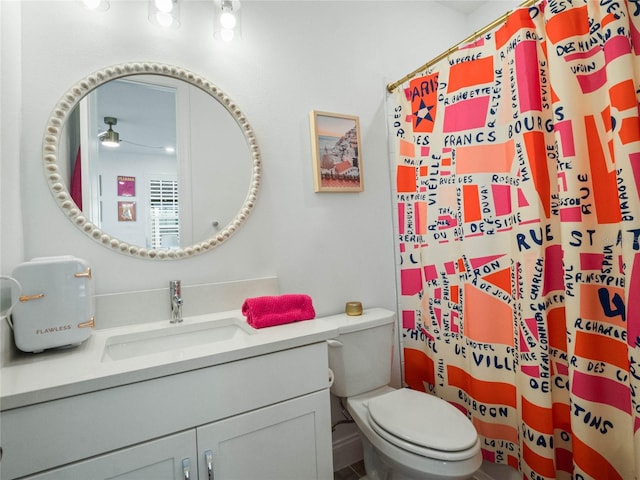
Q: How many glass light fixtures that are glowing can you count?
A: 3